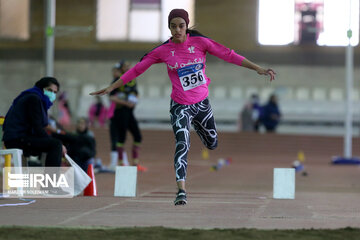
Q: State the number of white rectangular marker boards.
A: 2